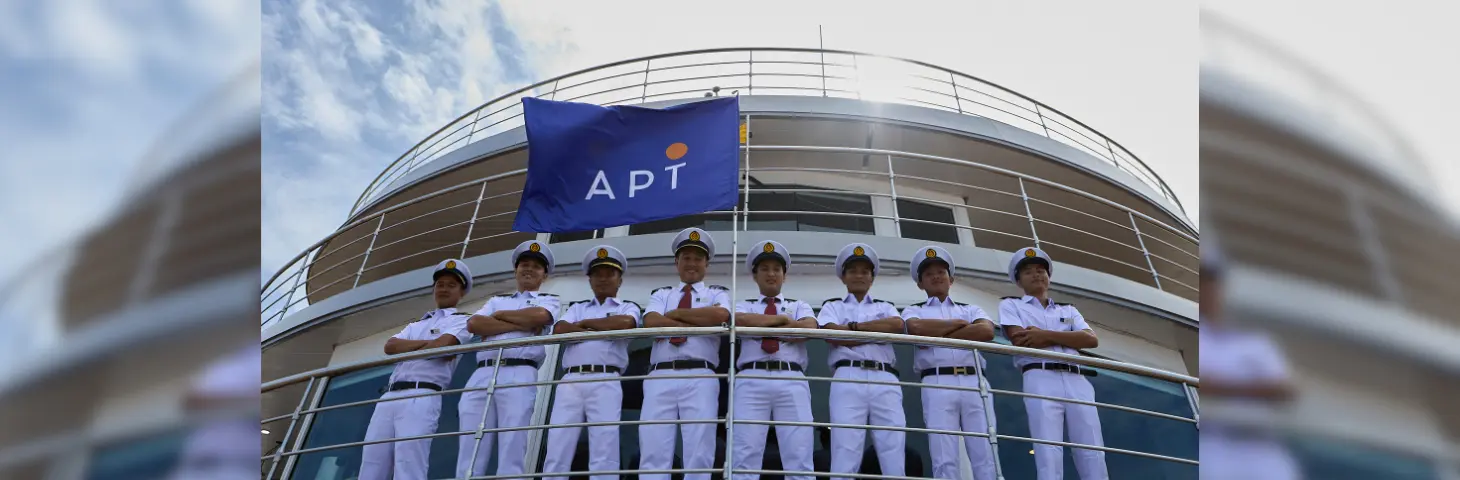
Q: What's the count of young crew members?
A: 8